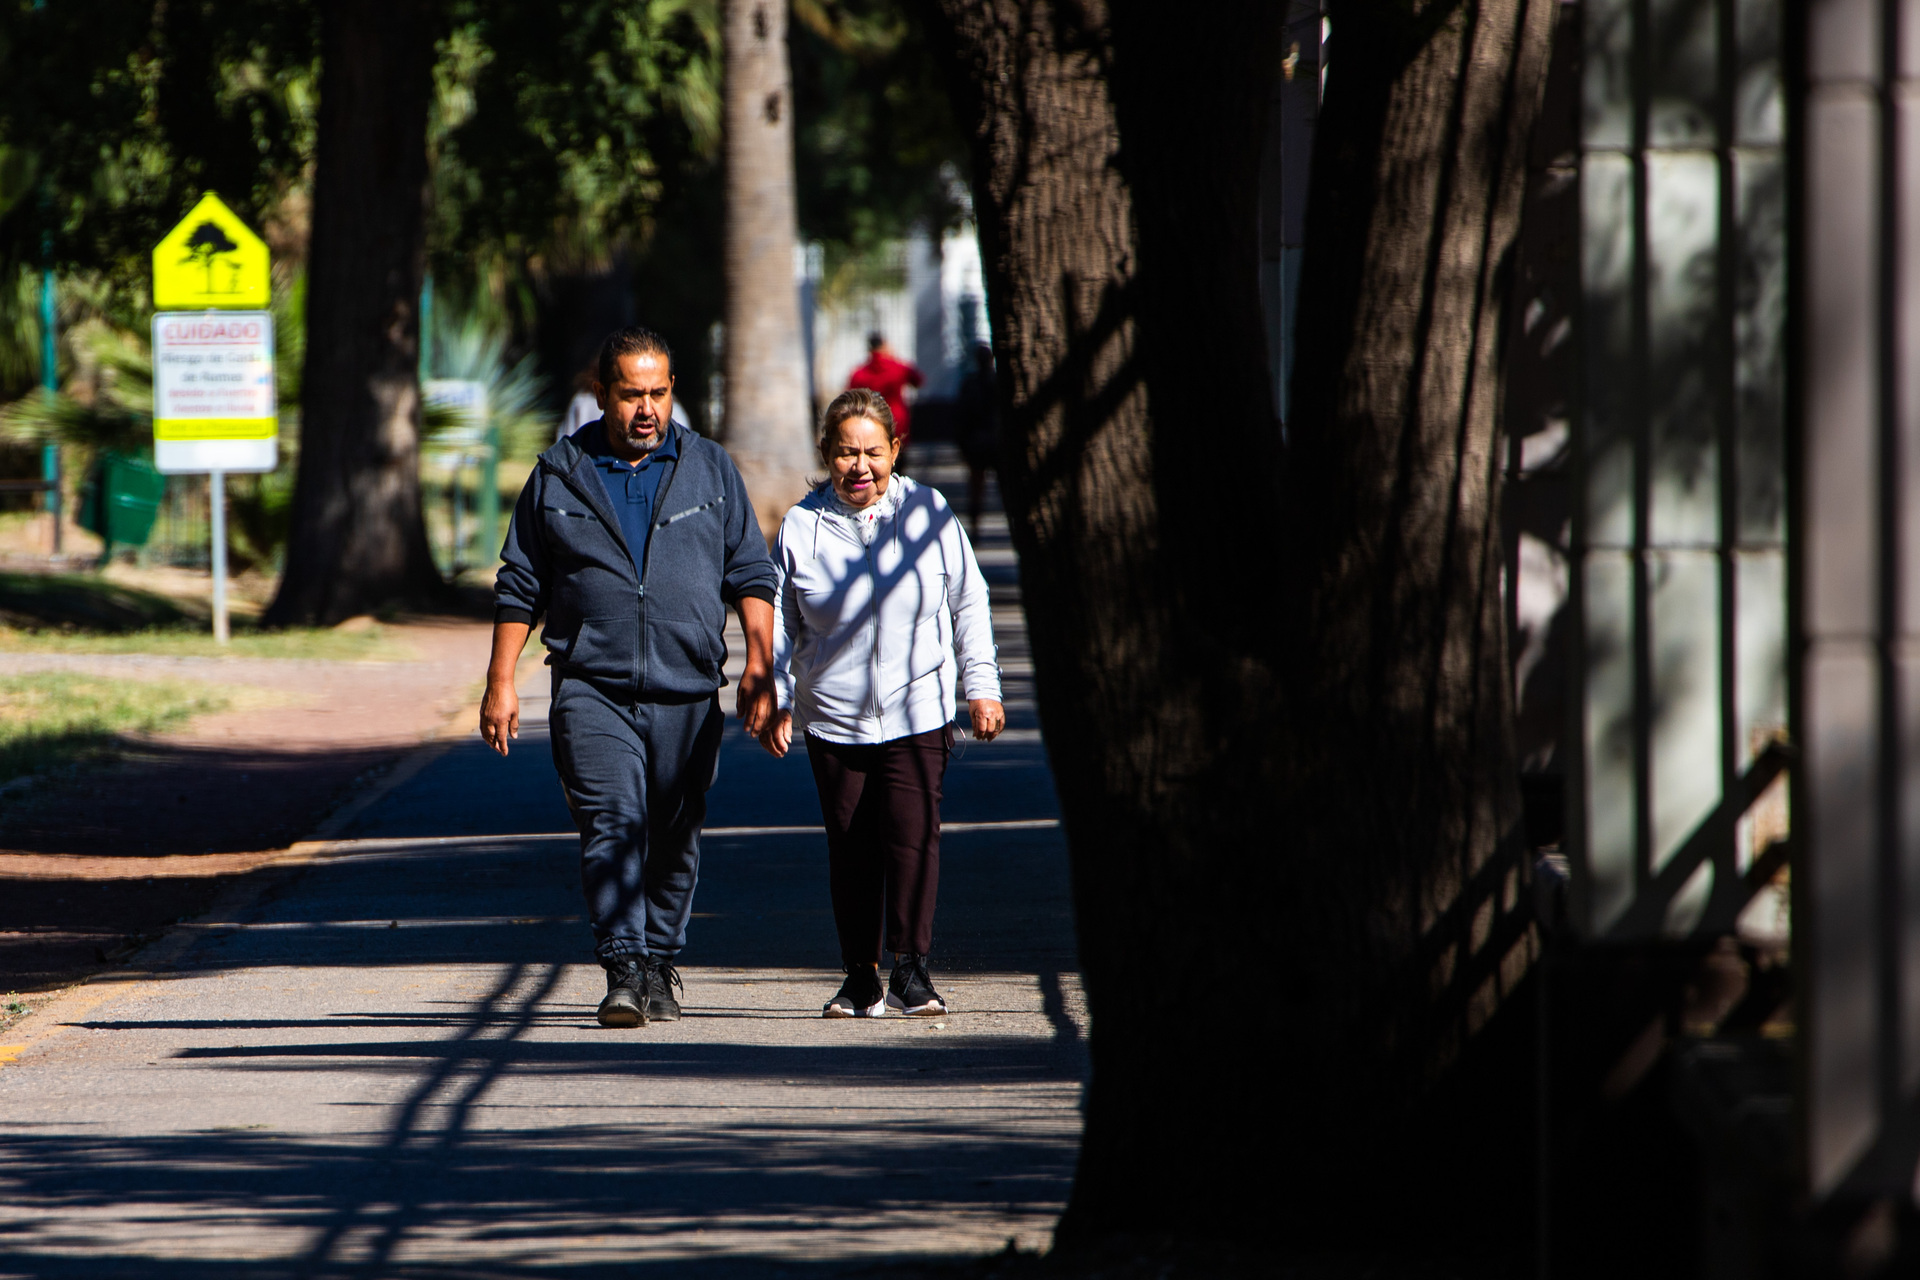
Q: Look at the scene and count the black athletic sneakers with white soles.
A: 2